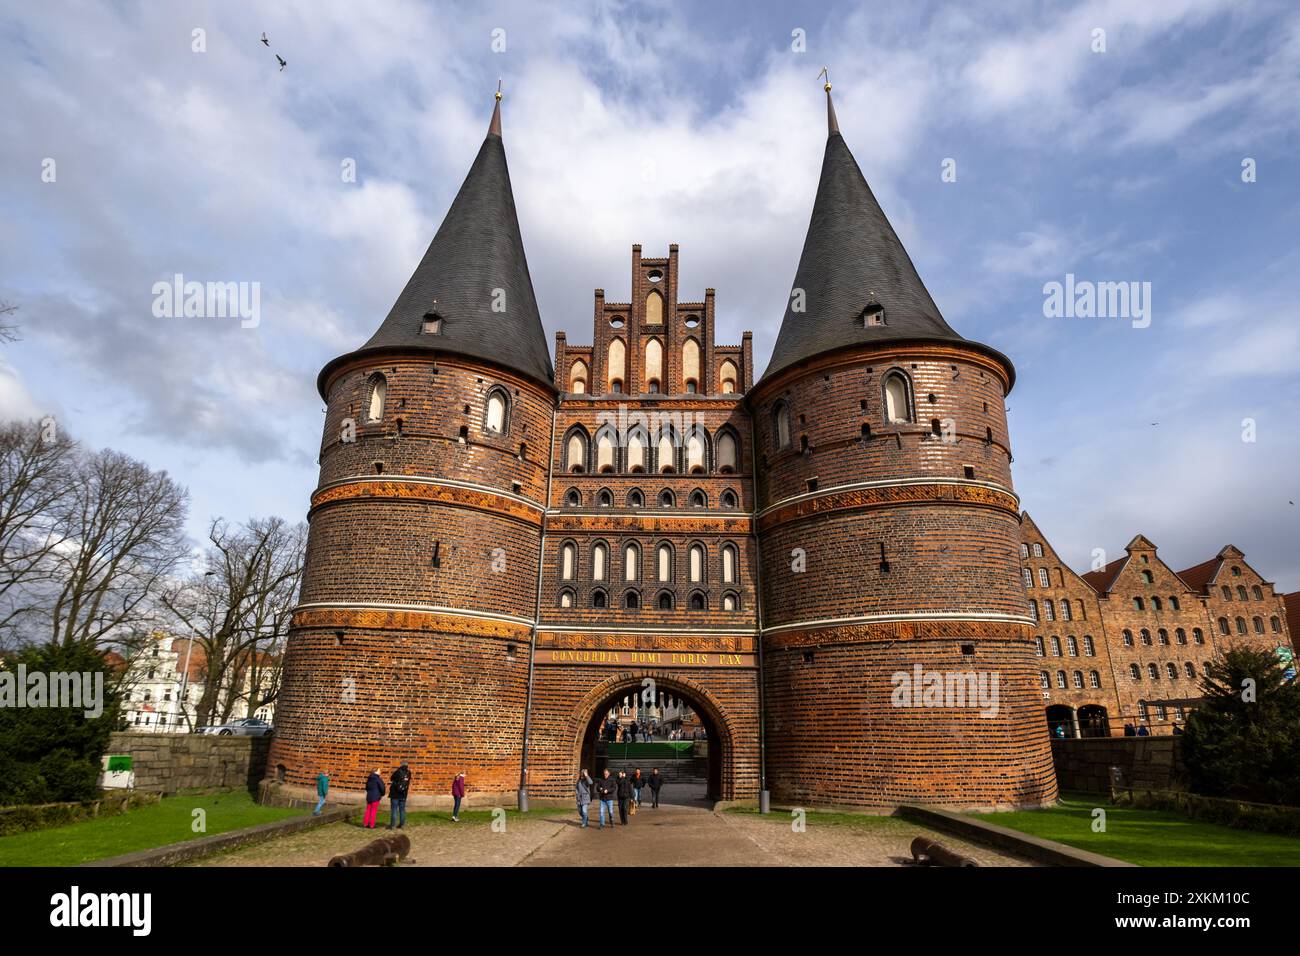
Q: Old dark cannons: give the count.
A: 2